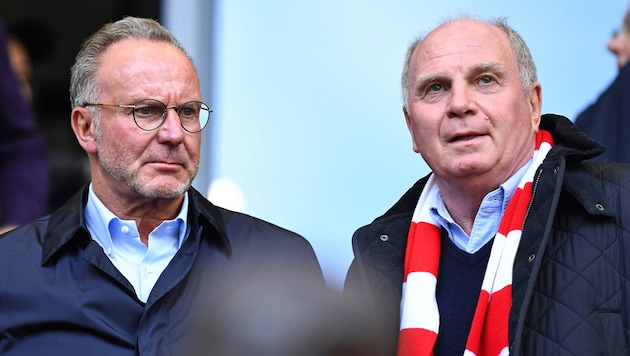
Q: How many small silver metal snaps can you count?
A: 4